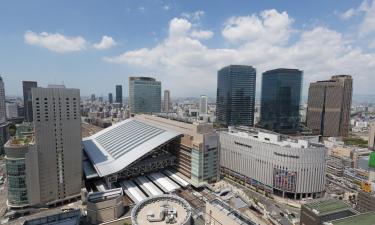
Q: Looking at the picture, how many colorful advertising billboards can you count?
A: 1